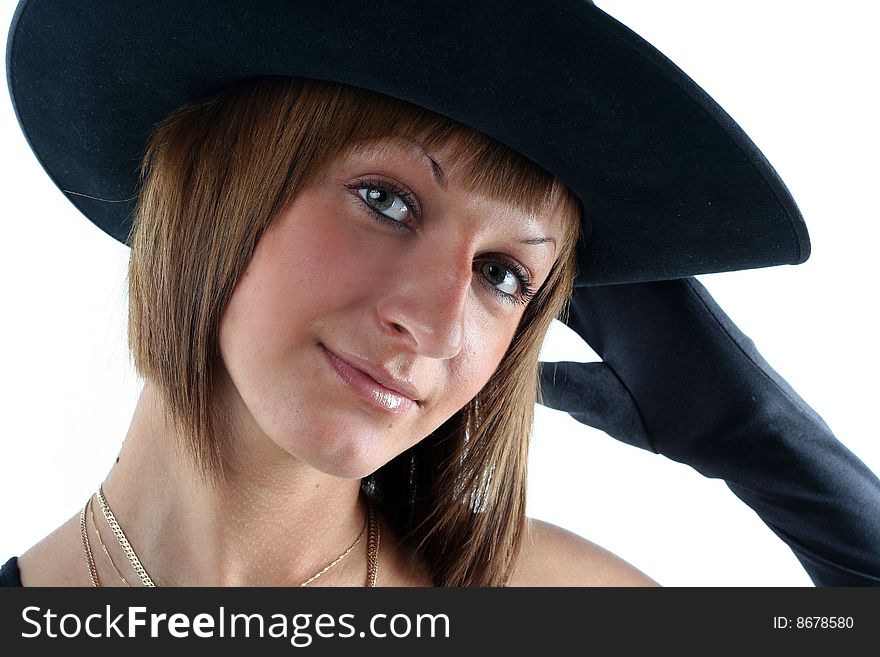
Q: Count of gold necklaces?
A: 3